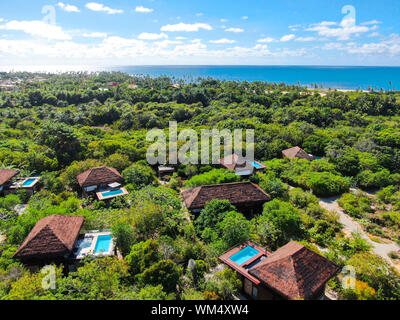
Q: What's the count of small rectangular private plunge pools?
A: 5